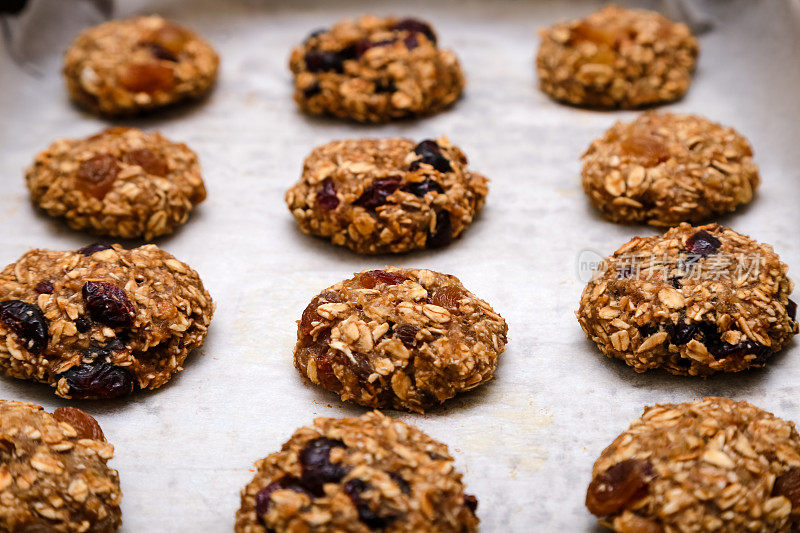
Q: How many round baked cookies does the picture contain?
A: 12